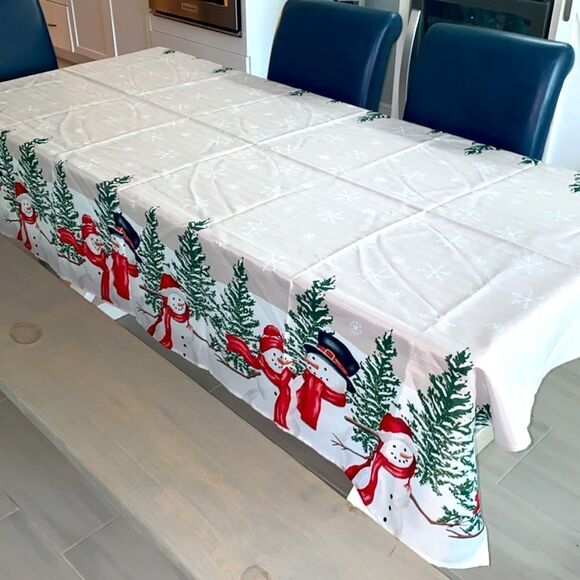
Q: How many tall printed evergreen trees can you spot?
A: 10